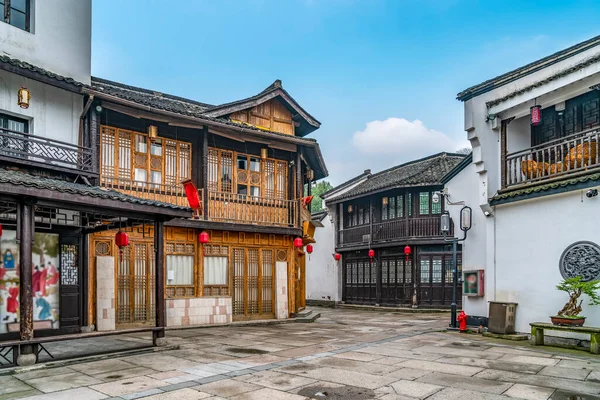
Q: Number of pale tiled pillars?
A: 2